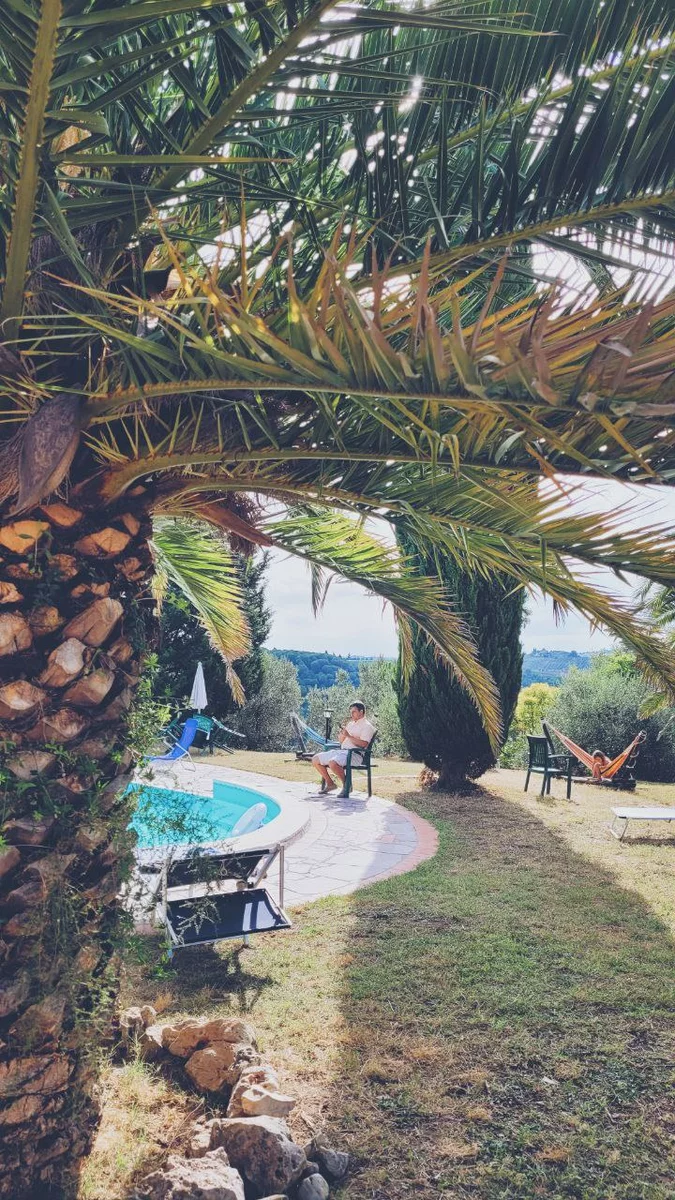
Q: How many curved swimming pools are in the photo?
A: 1